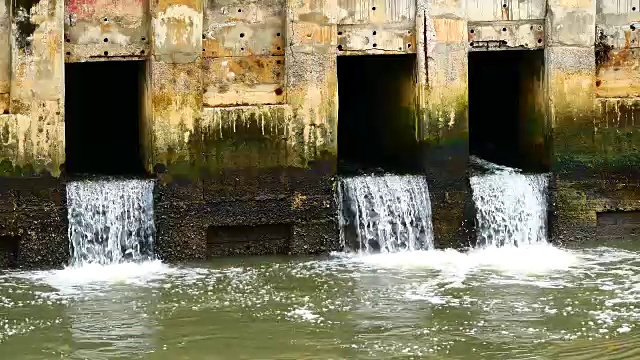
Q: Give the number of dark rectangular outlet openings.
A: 3